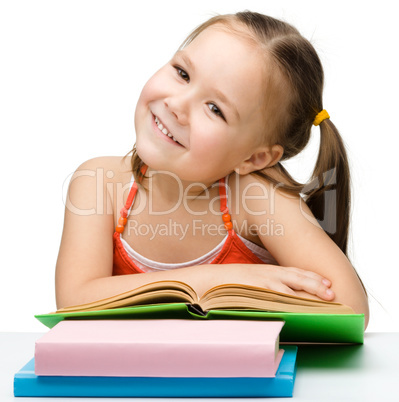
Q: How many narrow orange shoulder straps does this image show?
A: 2